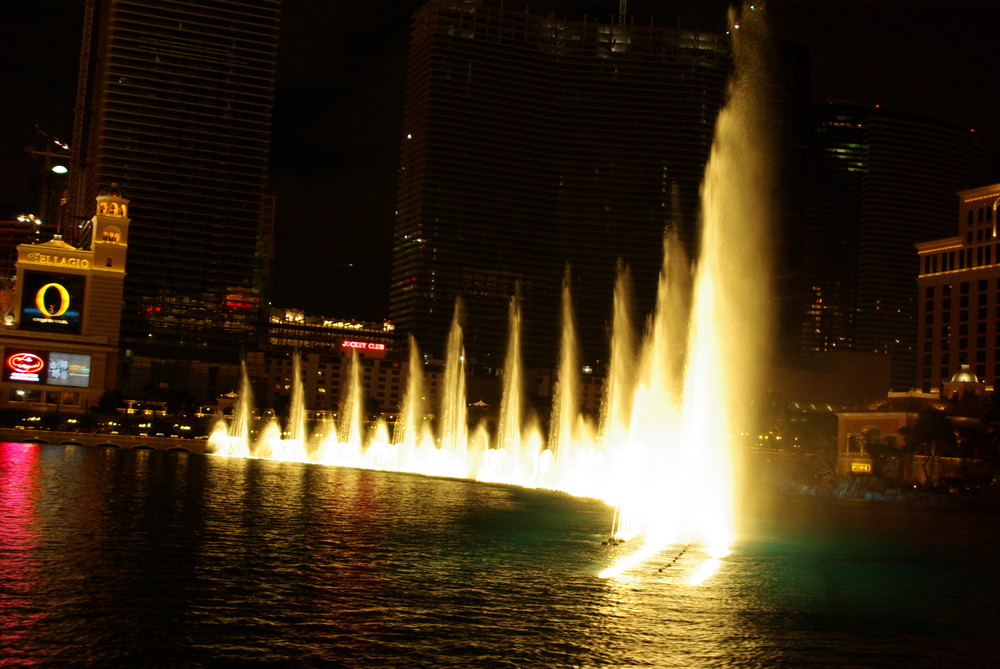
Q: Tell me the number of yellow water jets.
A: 10